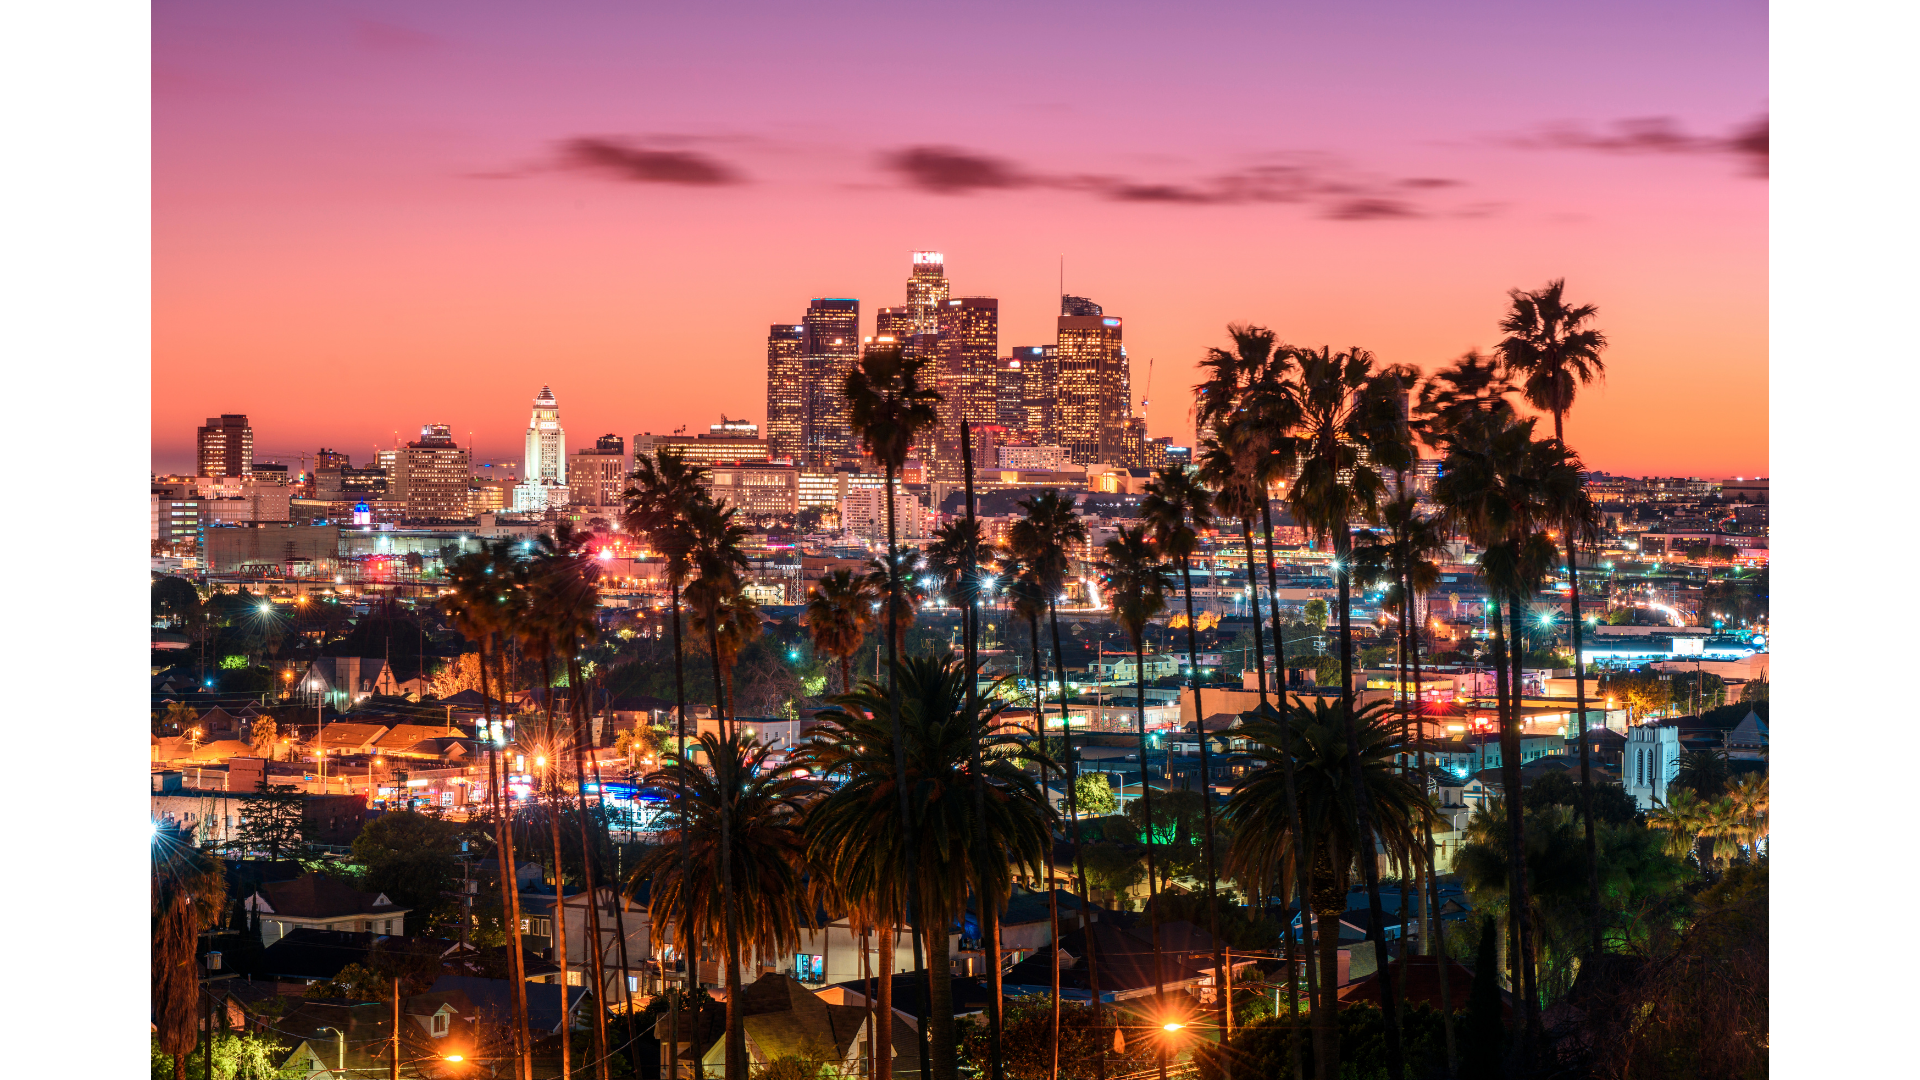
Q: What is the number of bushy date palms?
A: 3